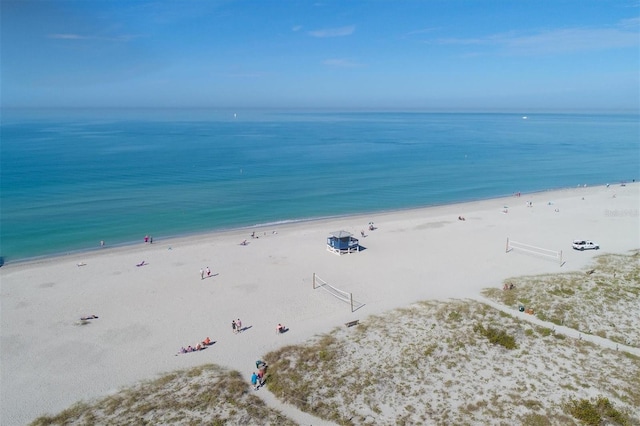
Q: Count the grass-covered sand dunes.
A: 3